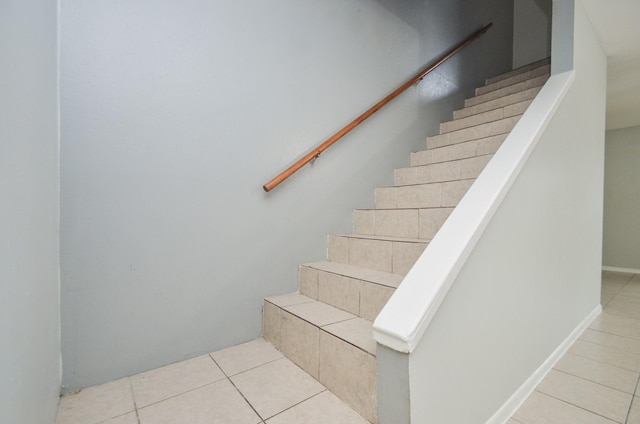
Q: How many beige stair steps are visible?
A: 13